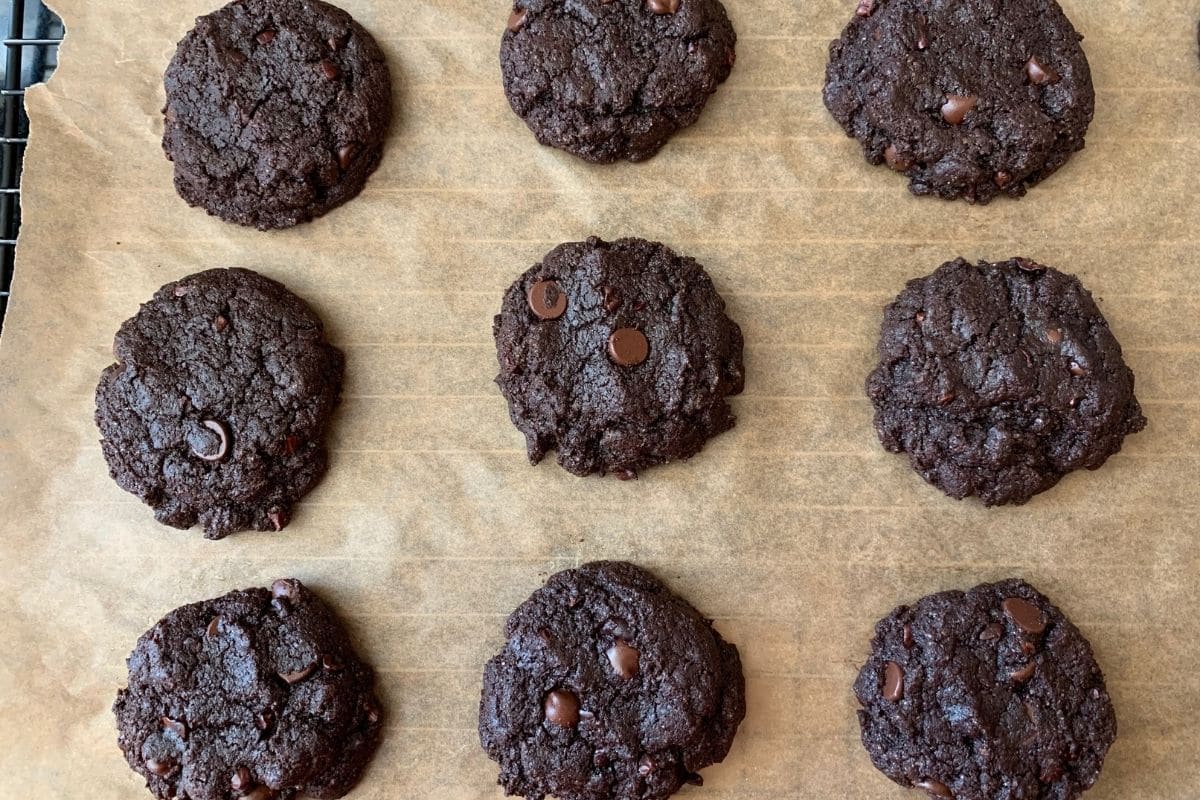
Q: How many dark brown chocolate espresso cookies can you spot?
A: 9